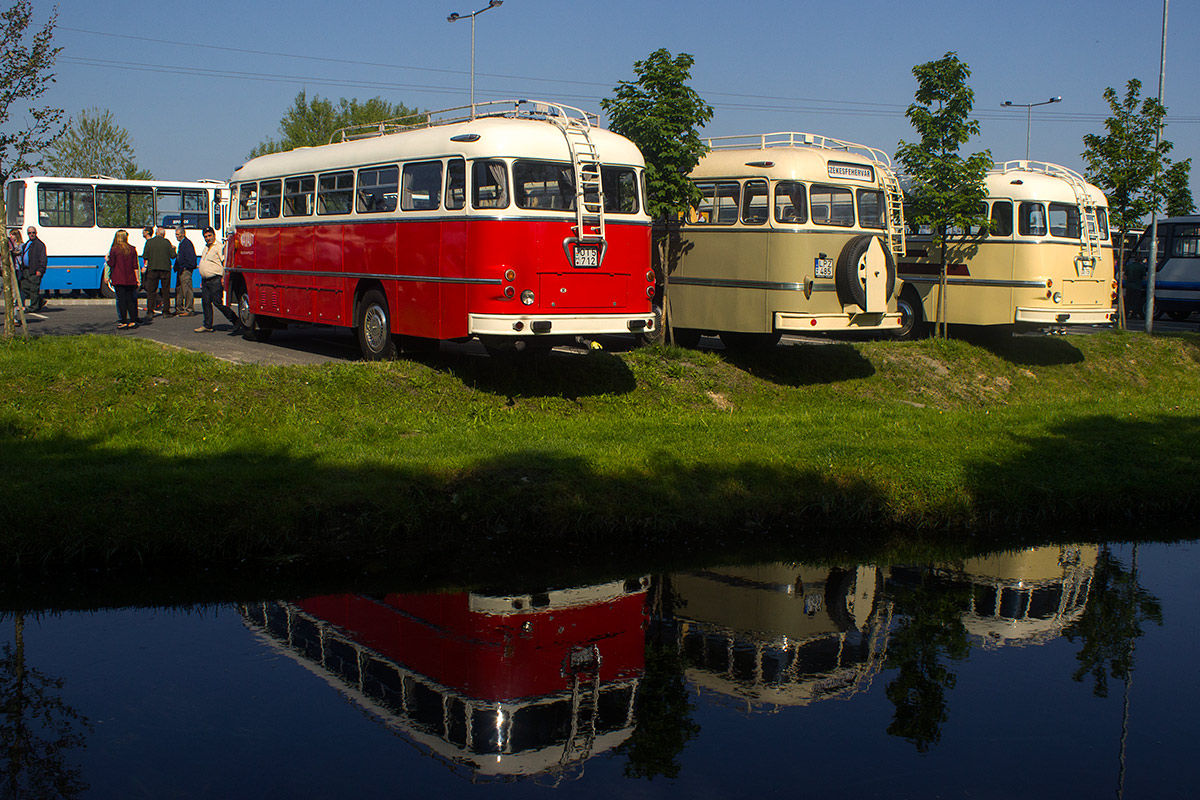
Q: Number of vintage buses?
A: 3